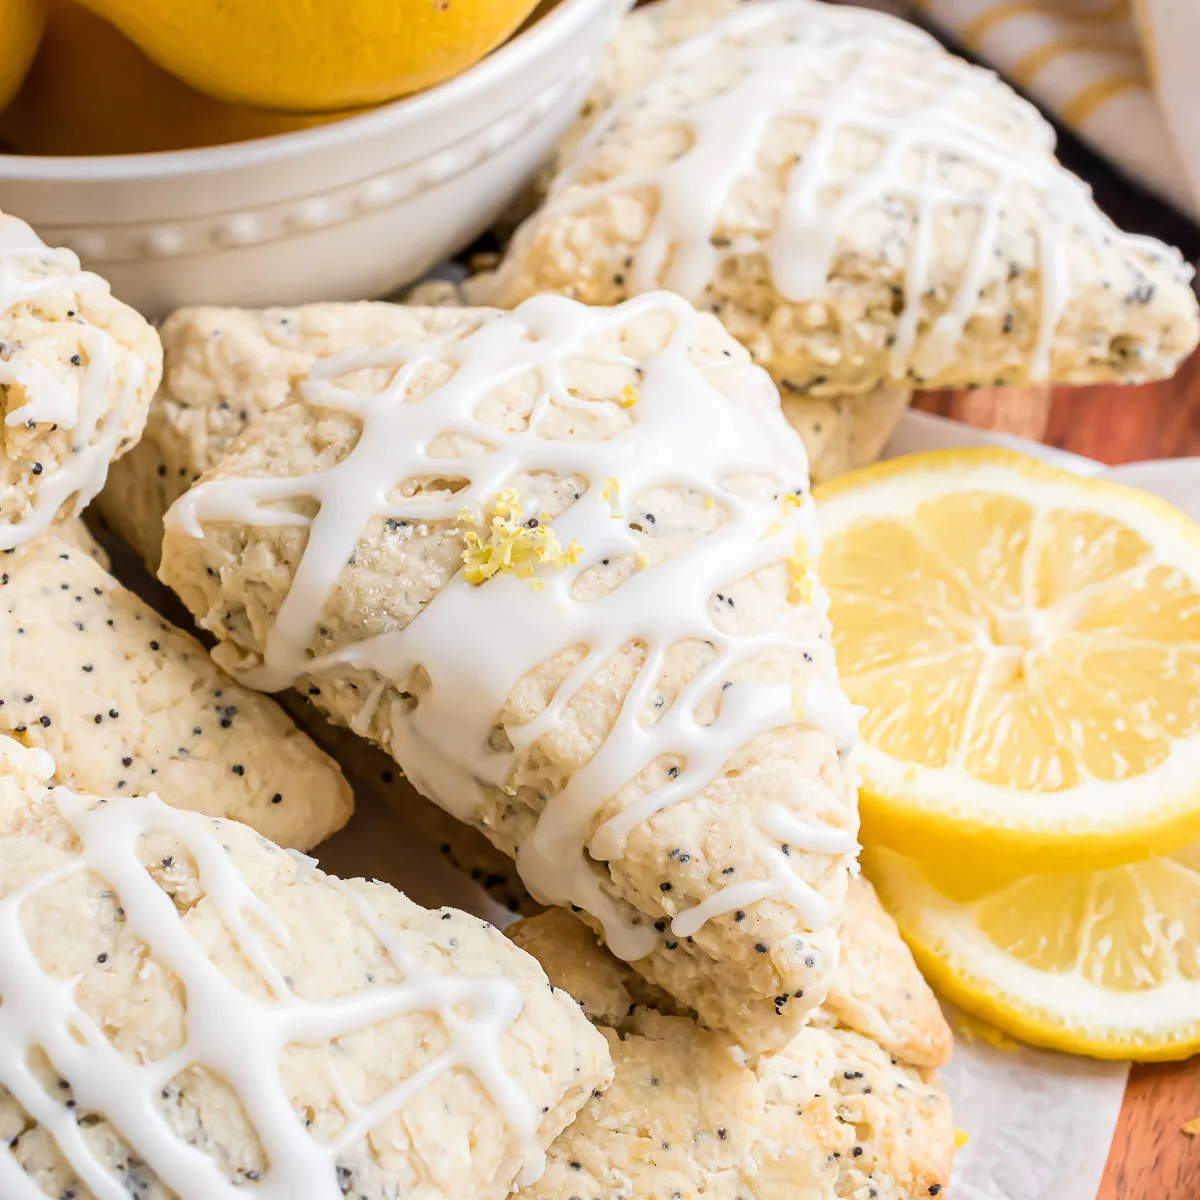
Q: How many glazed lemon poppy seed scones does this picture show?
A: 4